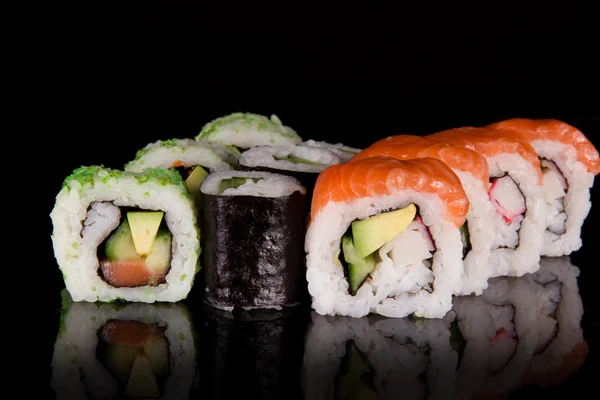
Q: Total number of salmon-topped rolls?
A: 4